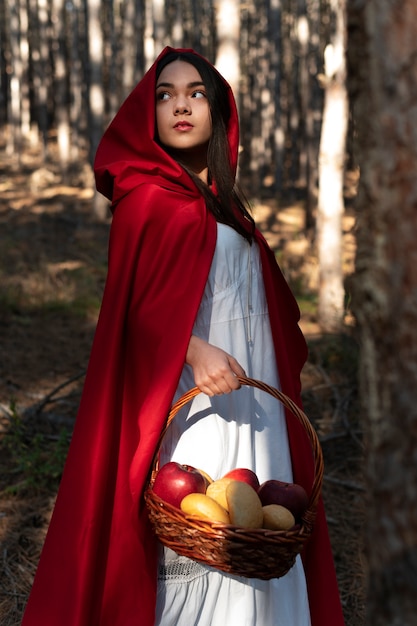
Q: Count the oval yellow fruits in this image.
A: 4